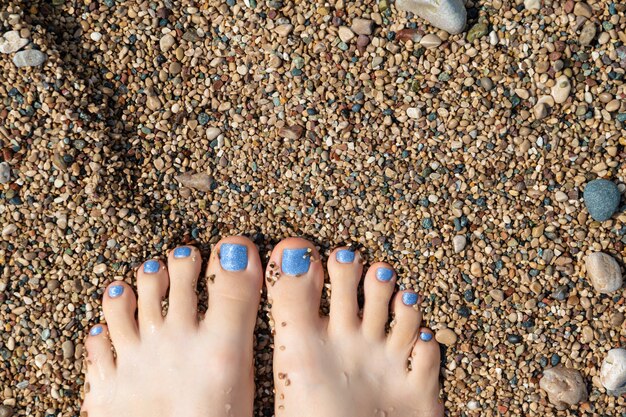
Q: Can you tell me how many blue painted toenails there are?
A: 10